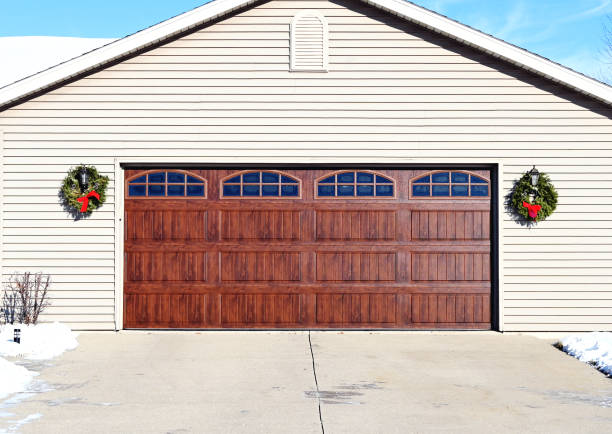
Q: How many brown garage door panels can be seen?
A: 12